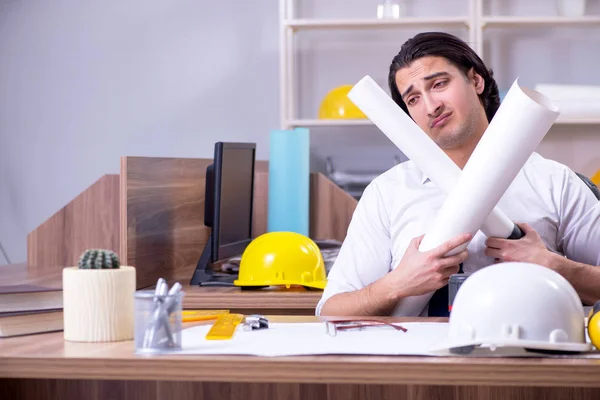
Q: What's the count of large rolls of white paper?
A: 2